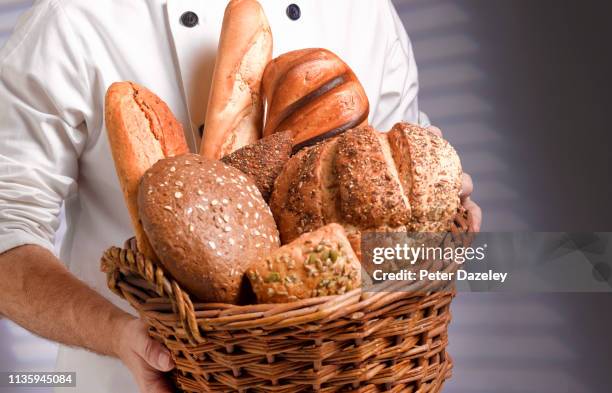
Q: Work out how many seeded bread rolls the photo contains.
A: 4